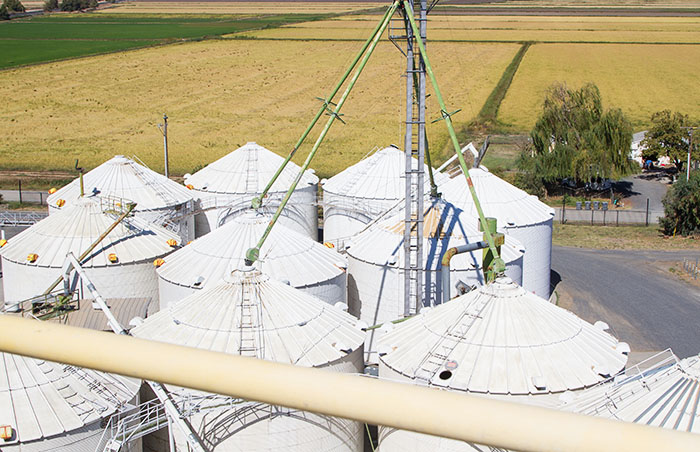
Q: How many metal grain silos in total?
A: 11